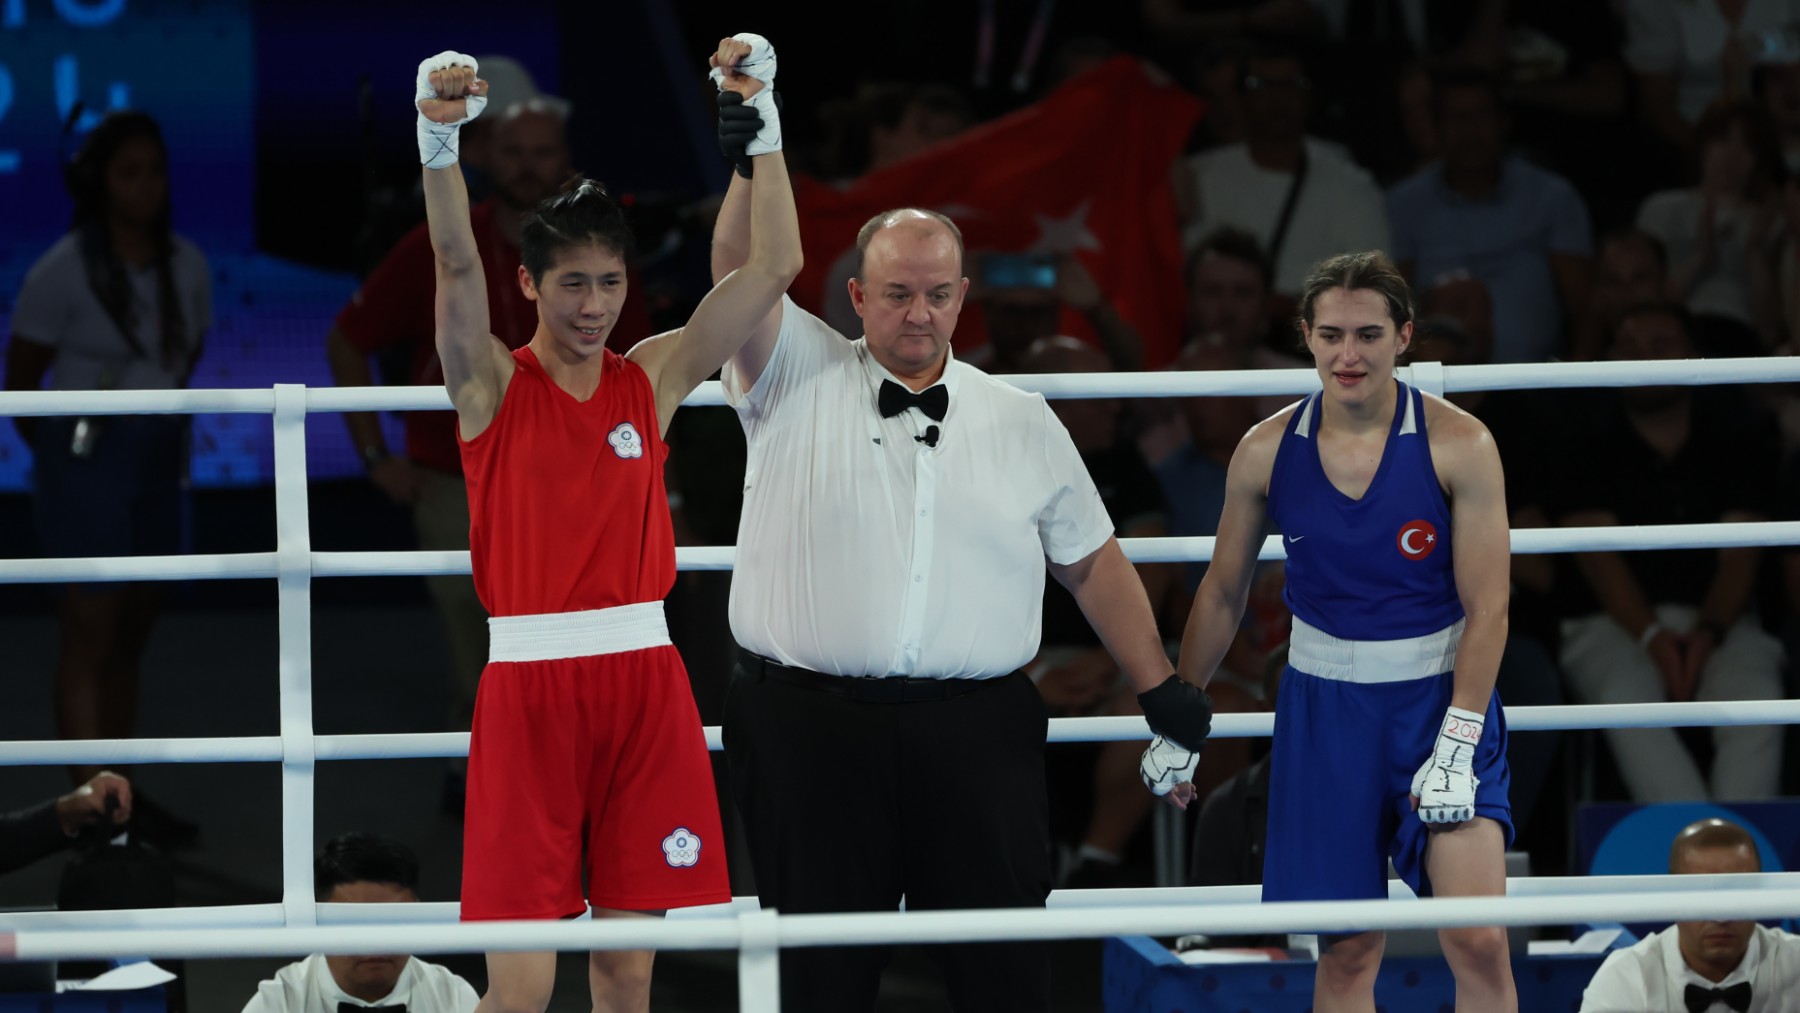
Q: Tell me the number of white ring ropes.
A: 5